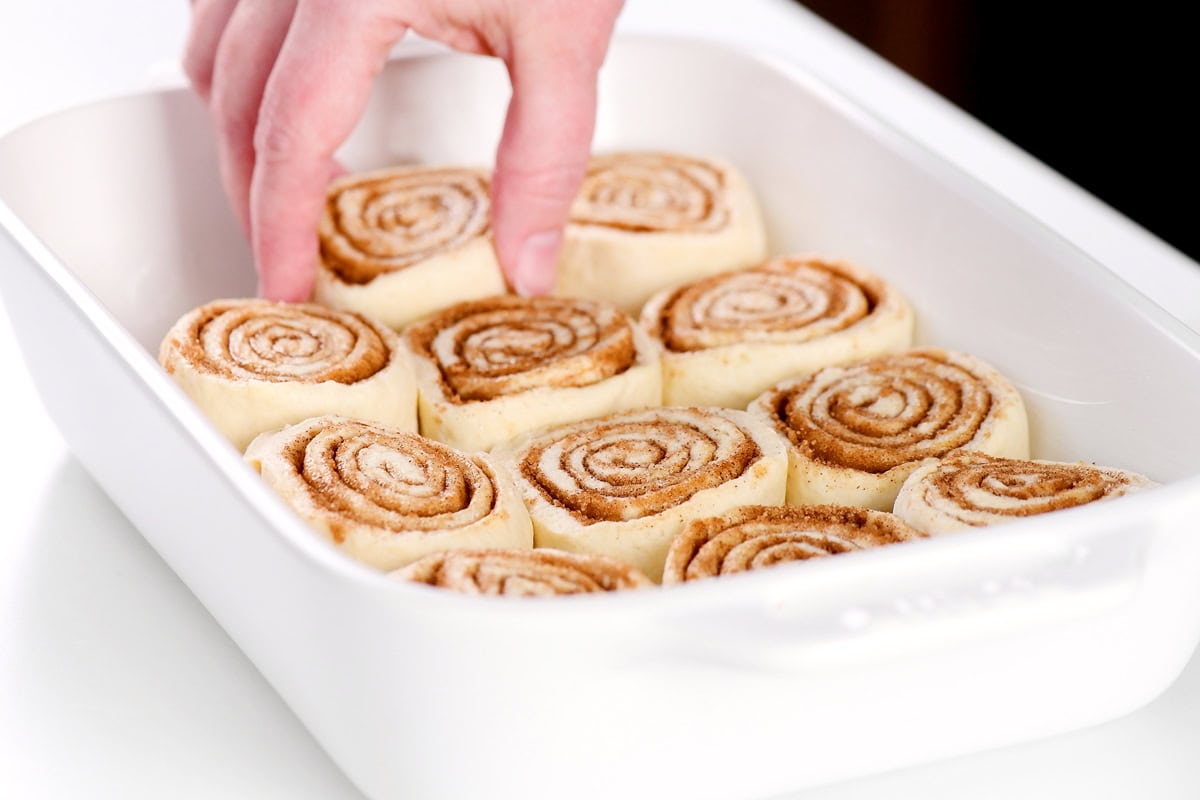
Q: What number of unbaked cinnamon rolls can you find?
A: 11